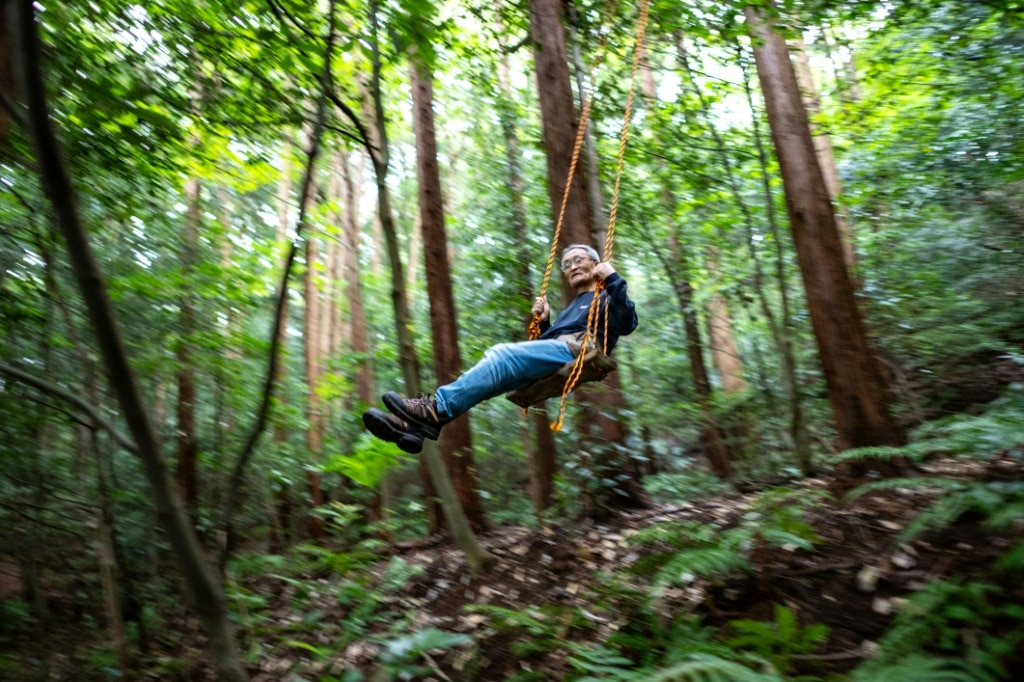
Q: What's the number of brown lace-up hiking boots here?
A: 2